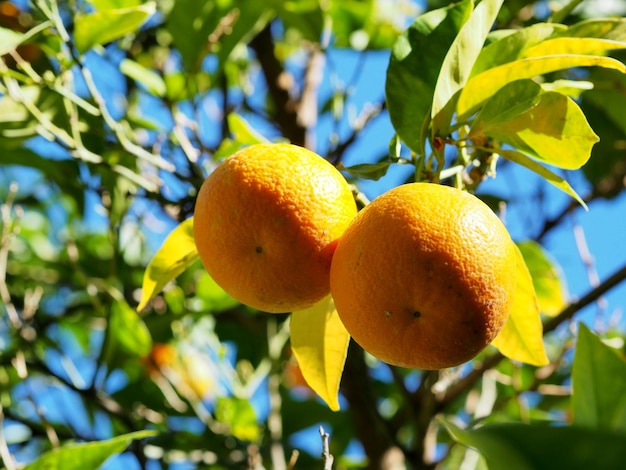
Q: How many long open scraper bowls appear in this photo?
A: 0